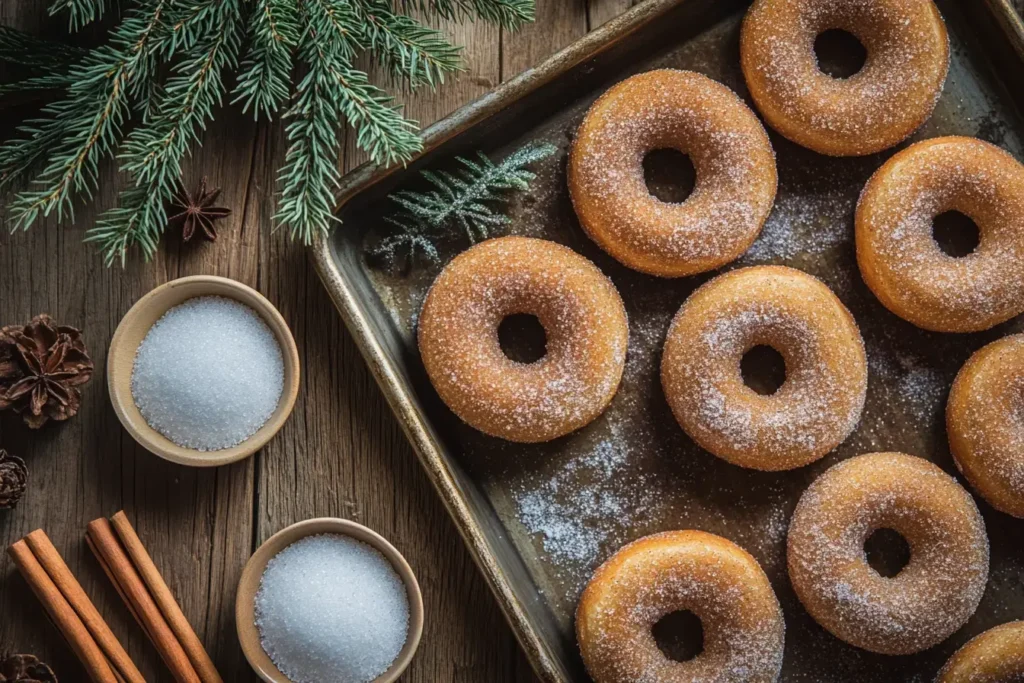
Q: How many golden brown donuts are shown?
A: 9